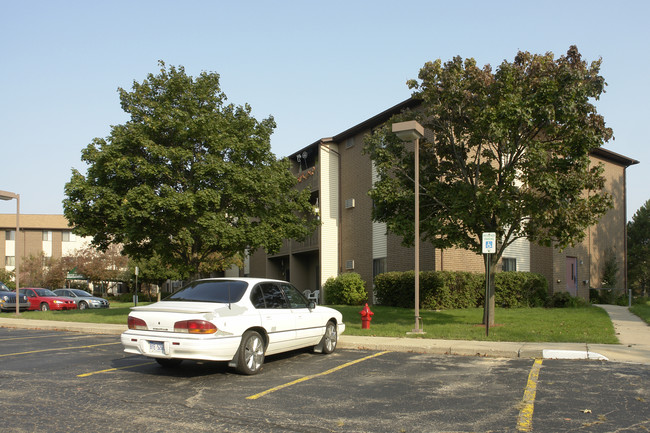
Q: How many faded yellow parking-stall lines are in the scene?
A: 5